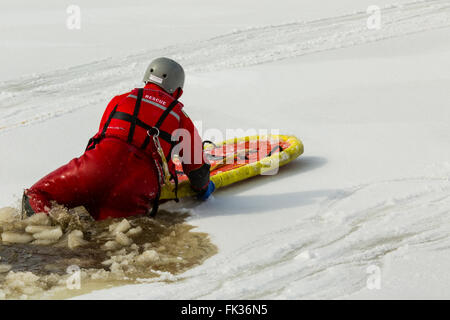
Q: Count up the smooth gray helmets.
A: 1